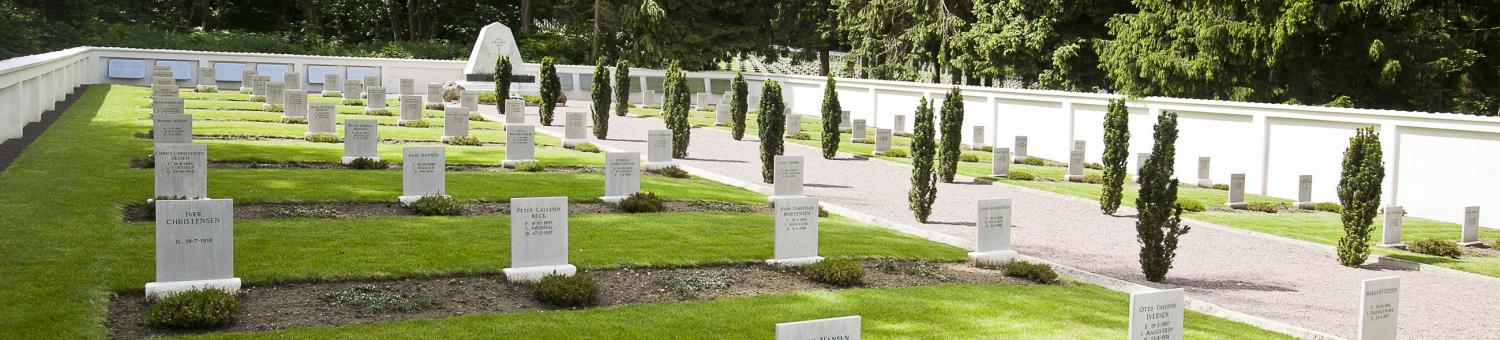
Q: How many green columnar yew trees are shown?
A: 14